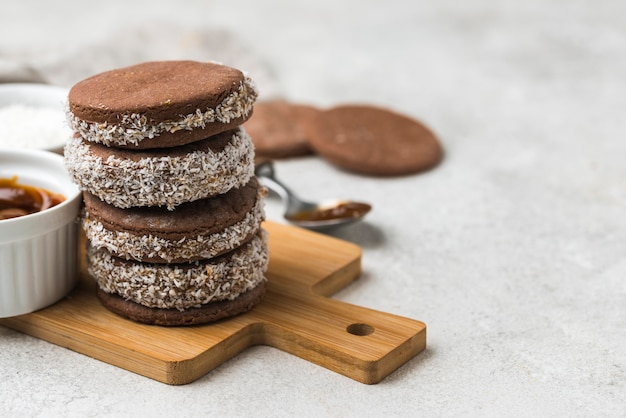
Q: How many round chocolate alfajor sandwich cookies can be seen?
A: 4